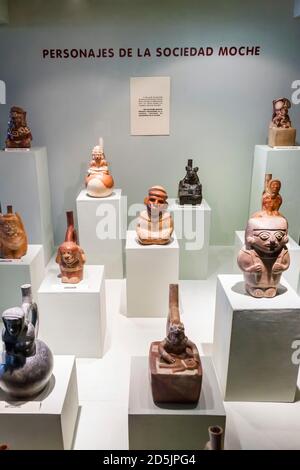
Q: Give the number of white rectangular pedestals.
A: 11